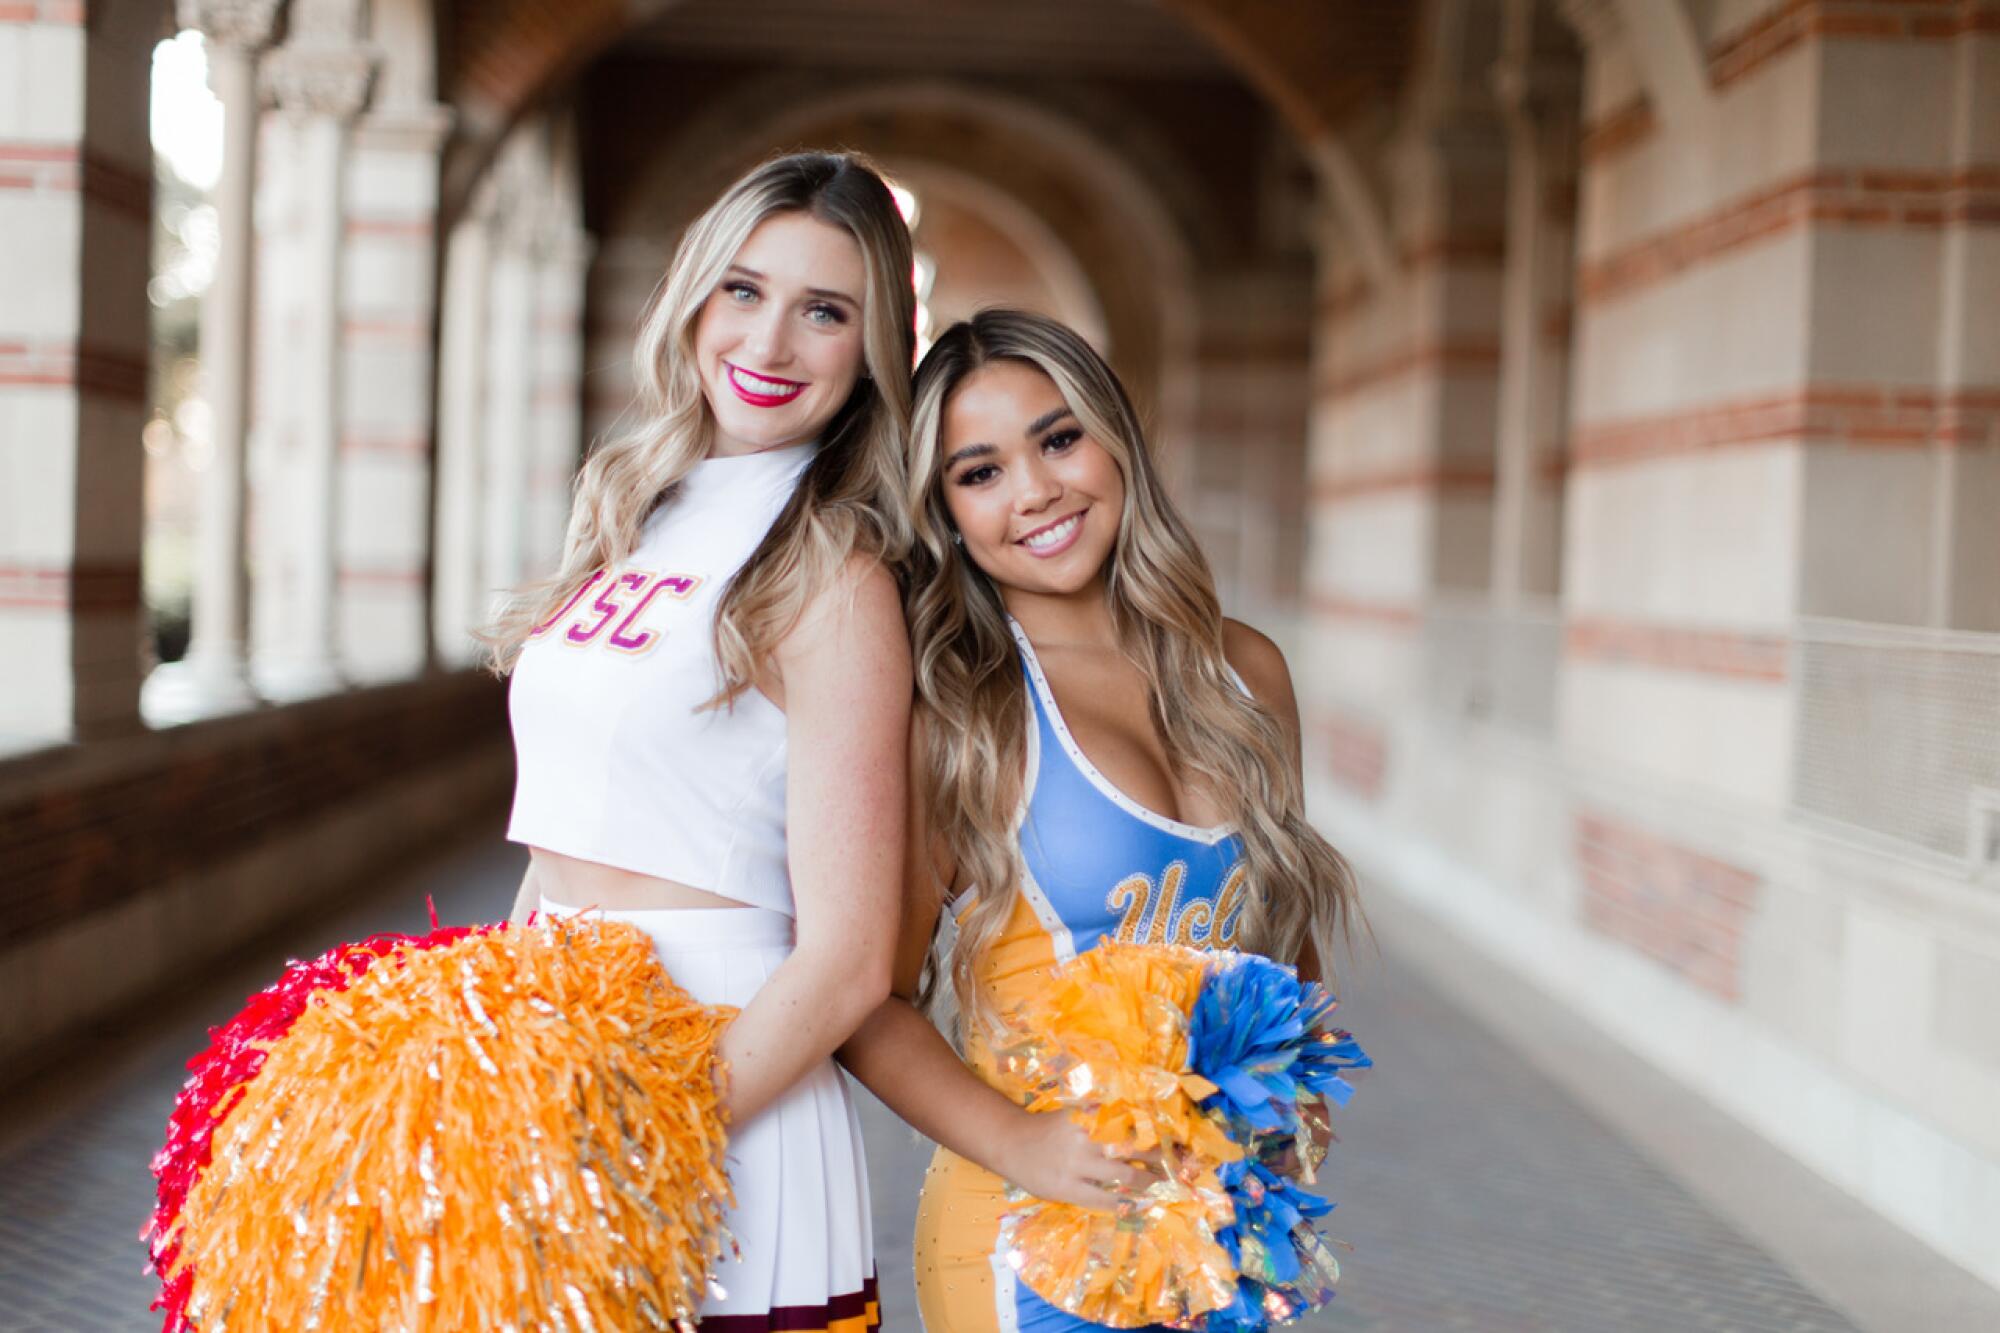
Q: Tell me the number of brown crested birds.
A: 0